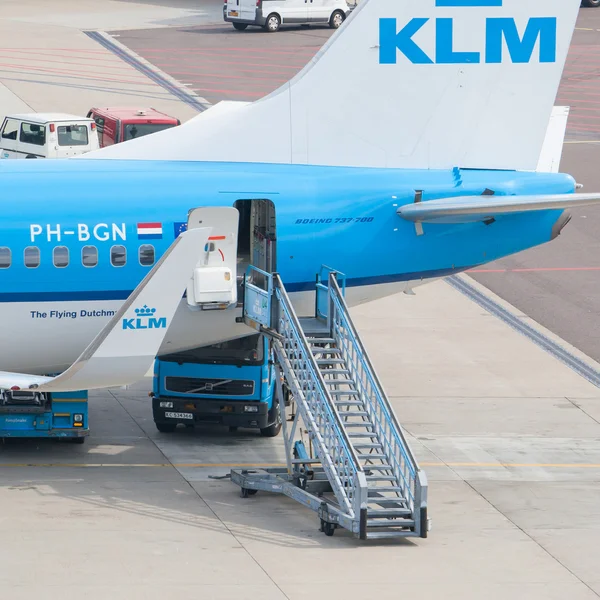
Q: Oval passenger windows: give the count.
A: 6